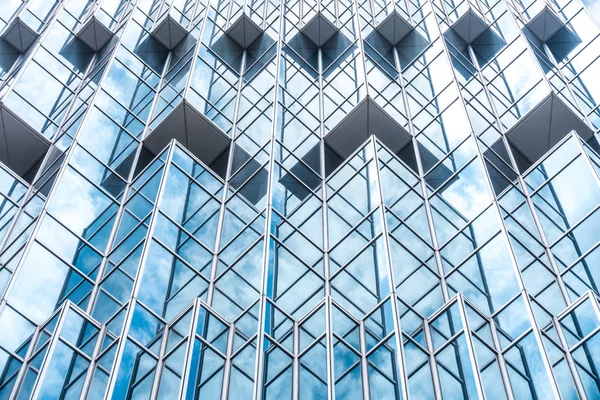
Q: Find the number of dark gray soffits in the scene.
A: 12